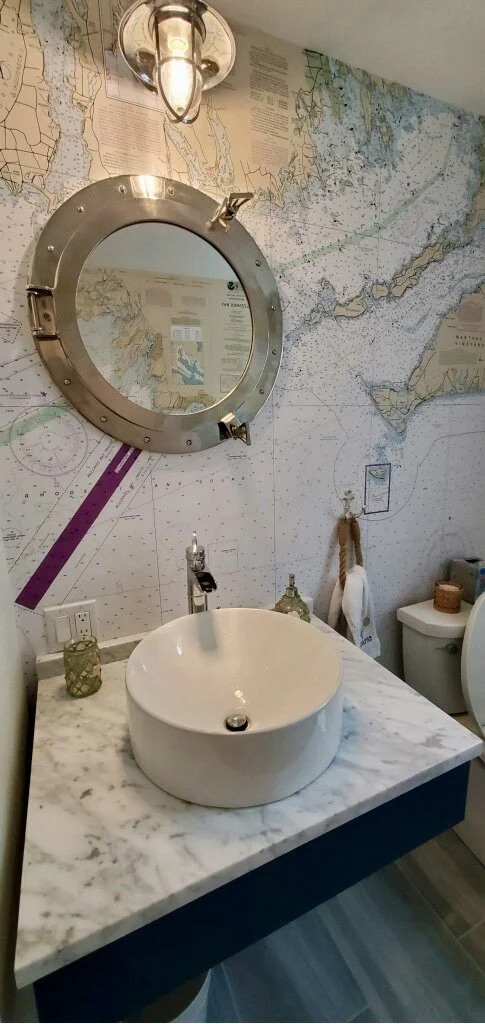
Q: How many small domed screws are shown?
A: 12